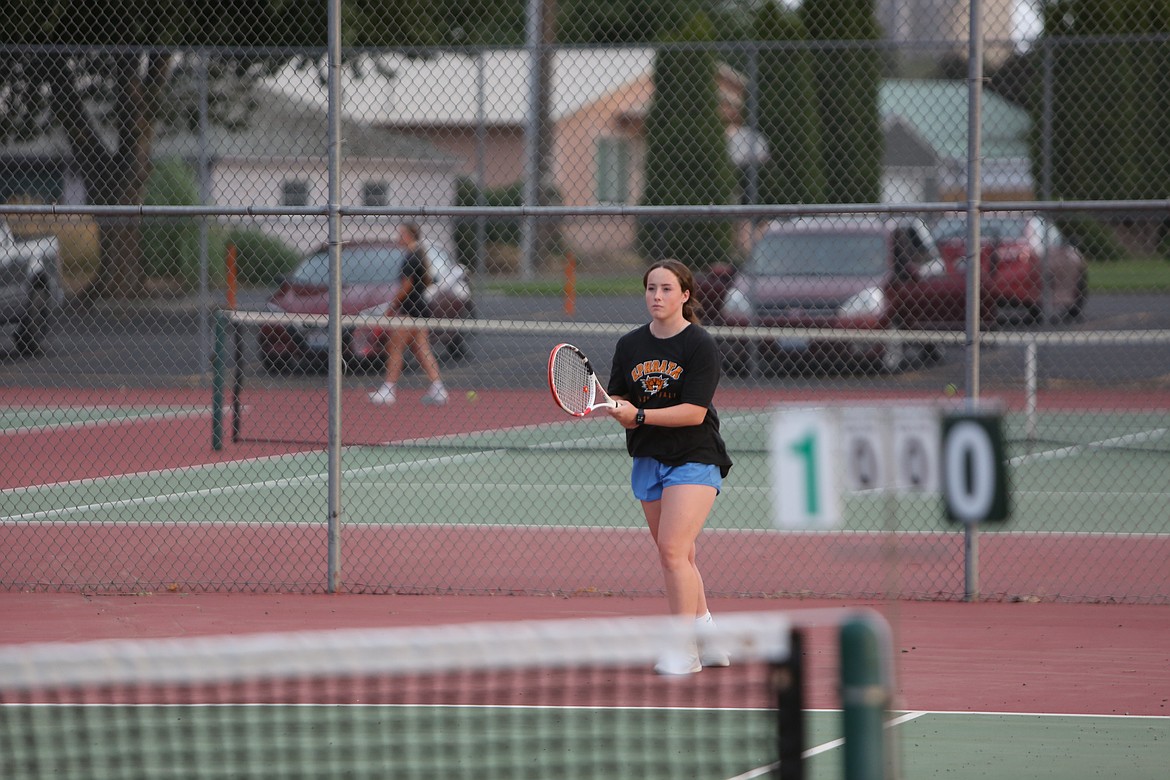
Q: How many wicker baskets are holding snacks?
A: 0